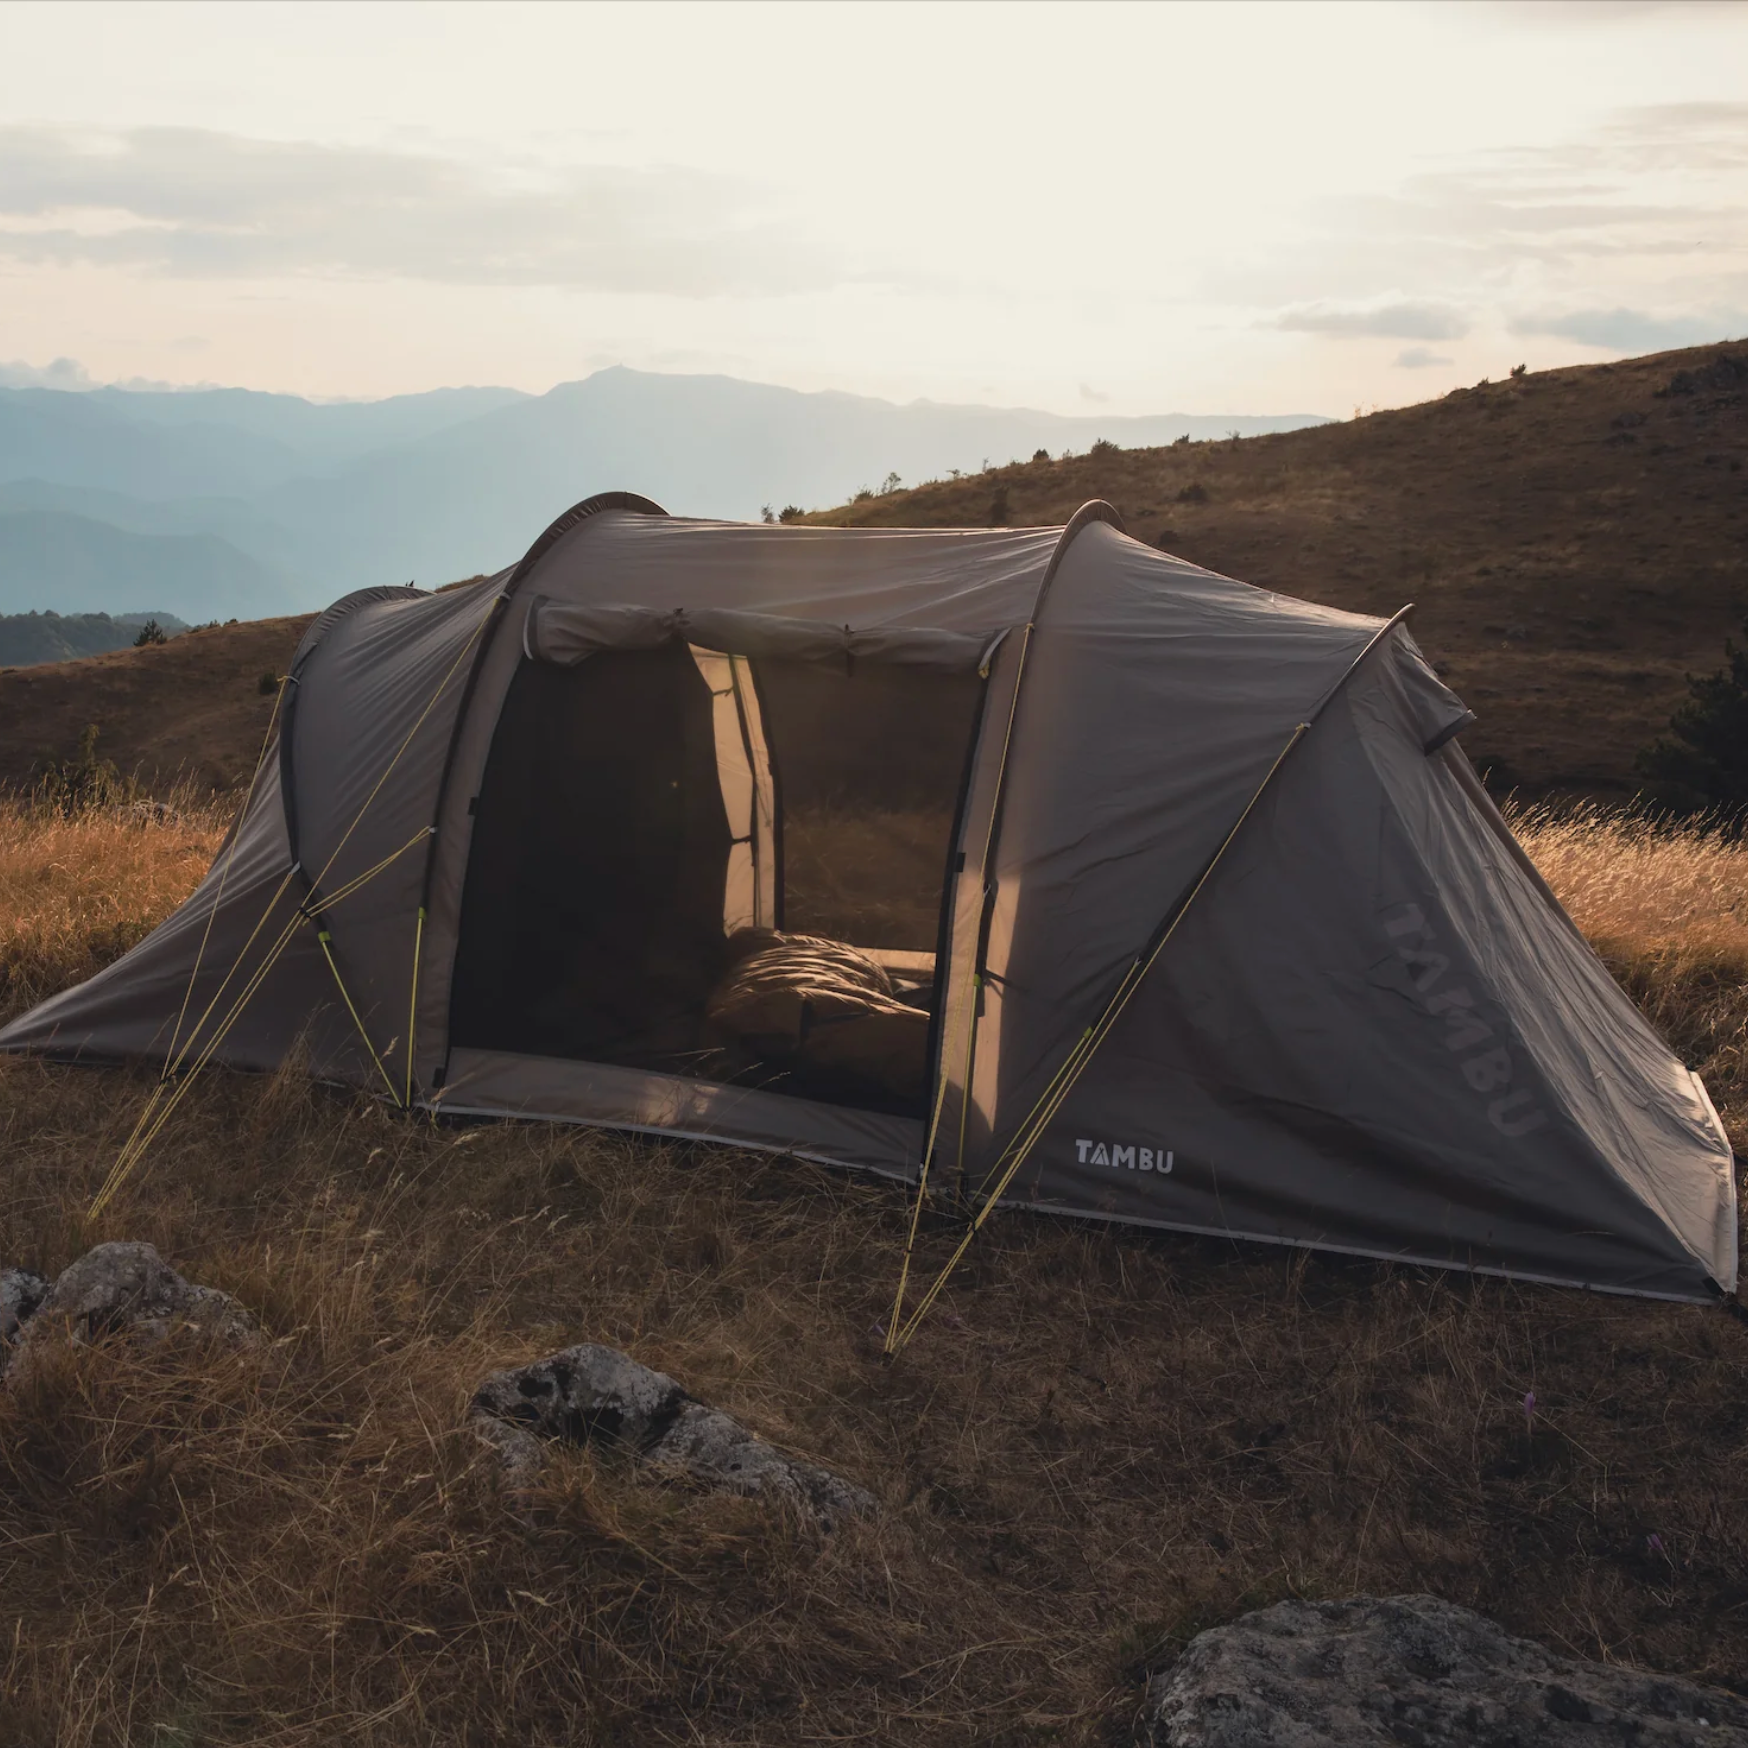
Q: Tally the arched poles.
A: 4